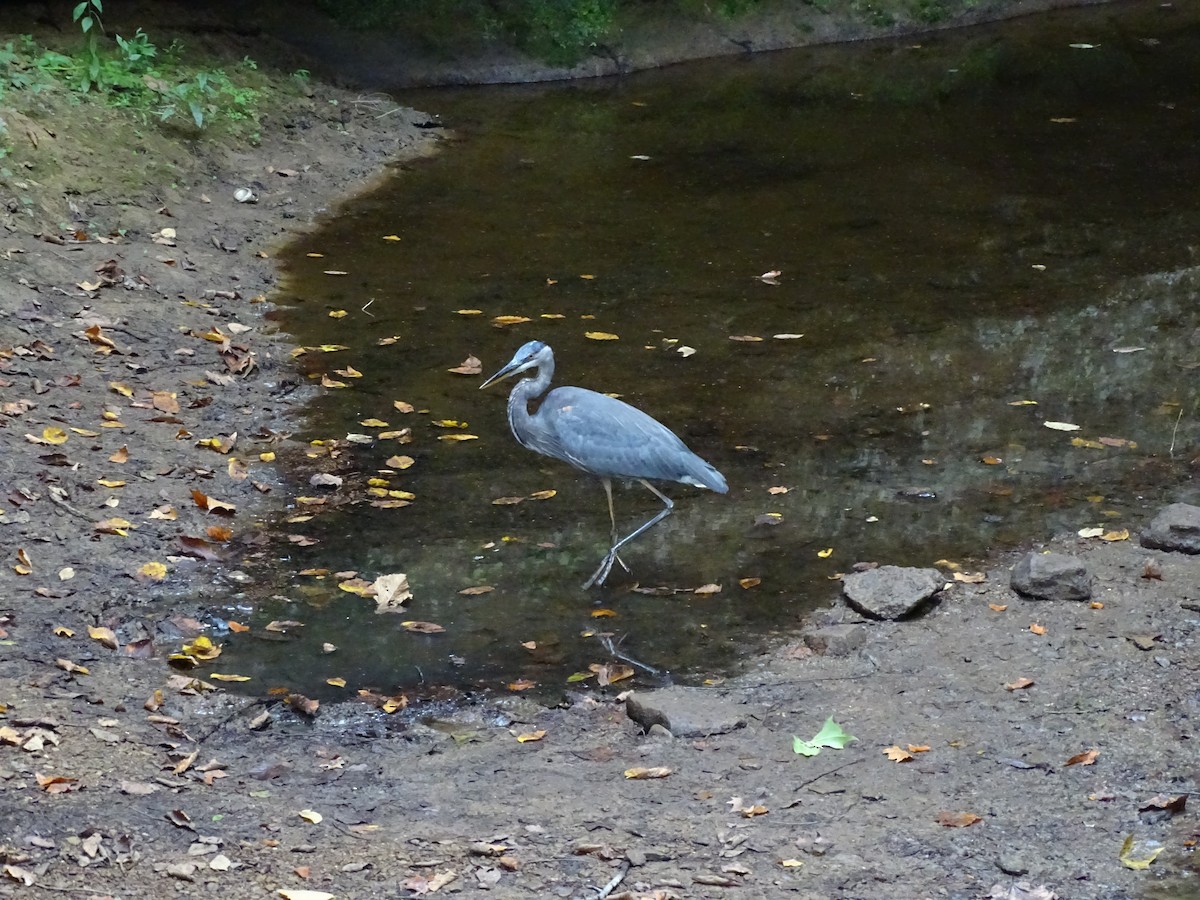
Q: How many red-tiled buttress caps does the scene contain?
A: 0